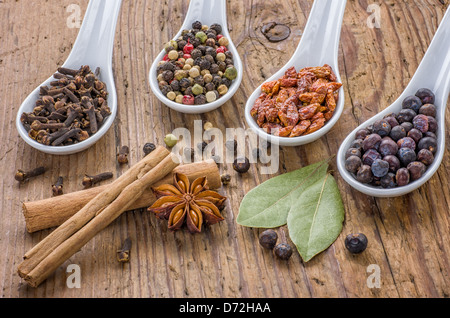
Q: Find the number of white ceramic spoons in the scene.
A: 4